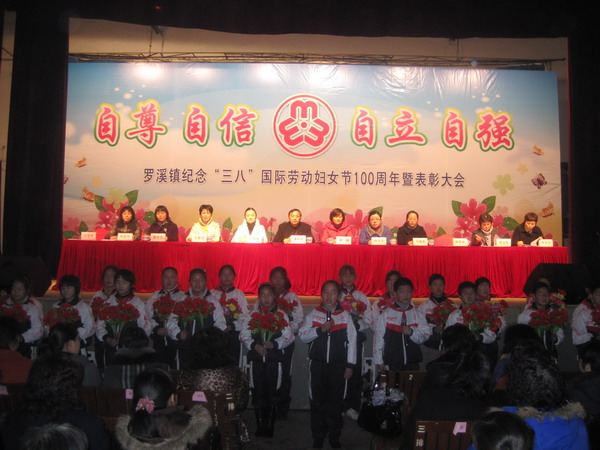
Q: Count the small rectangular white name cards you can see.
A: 12